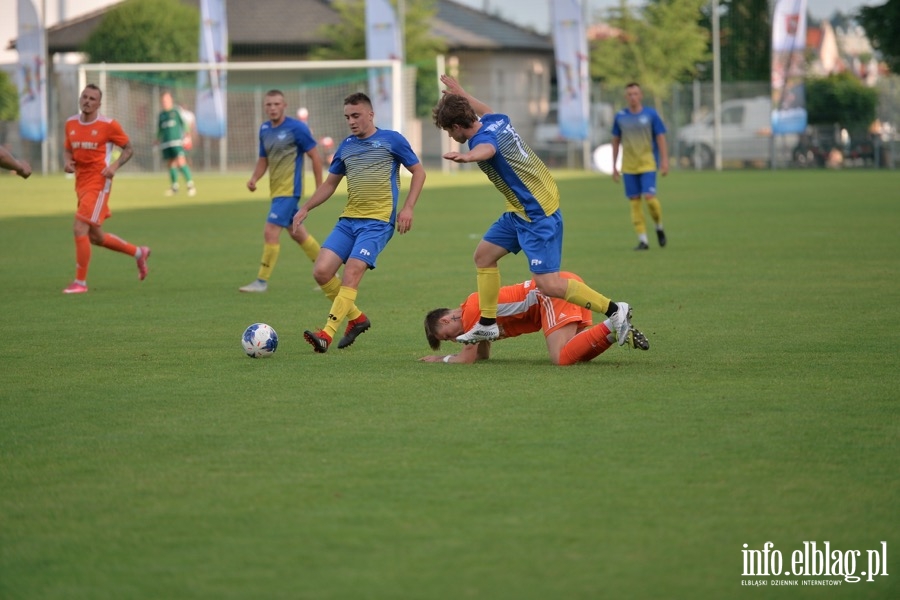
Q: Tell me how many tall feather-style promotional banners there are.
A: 5